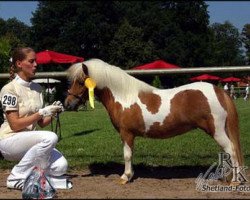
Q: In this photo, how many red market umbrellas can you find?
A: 4